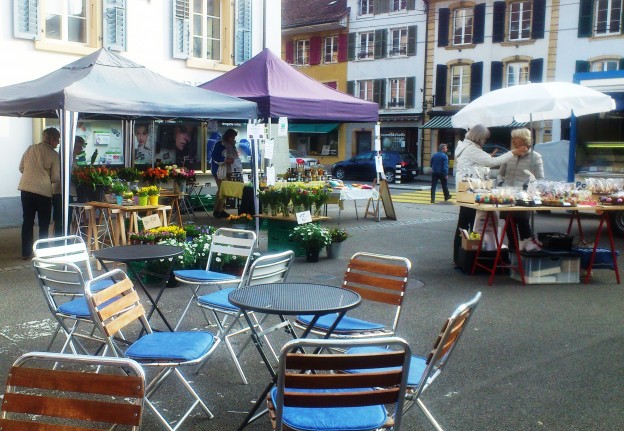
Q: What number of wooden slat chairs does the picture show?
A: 5